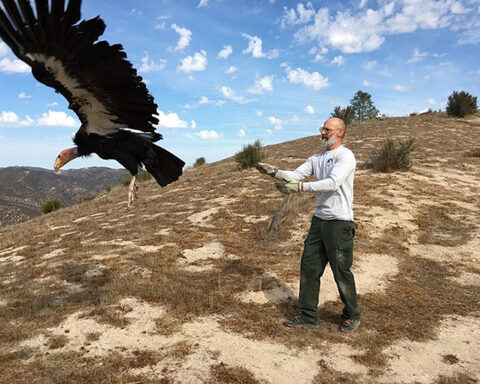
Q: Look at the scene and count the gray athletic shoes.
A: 2